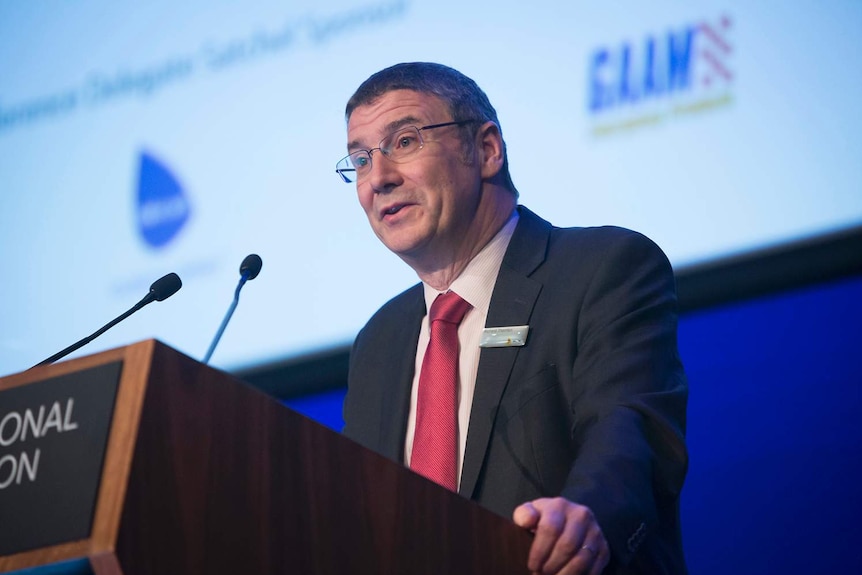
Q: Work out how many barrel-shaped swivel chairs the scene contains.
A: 0